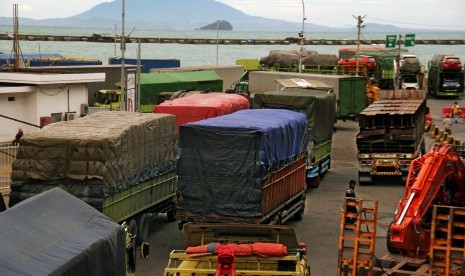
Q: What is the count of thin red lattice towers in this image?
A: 1